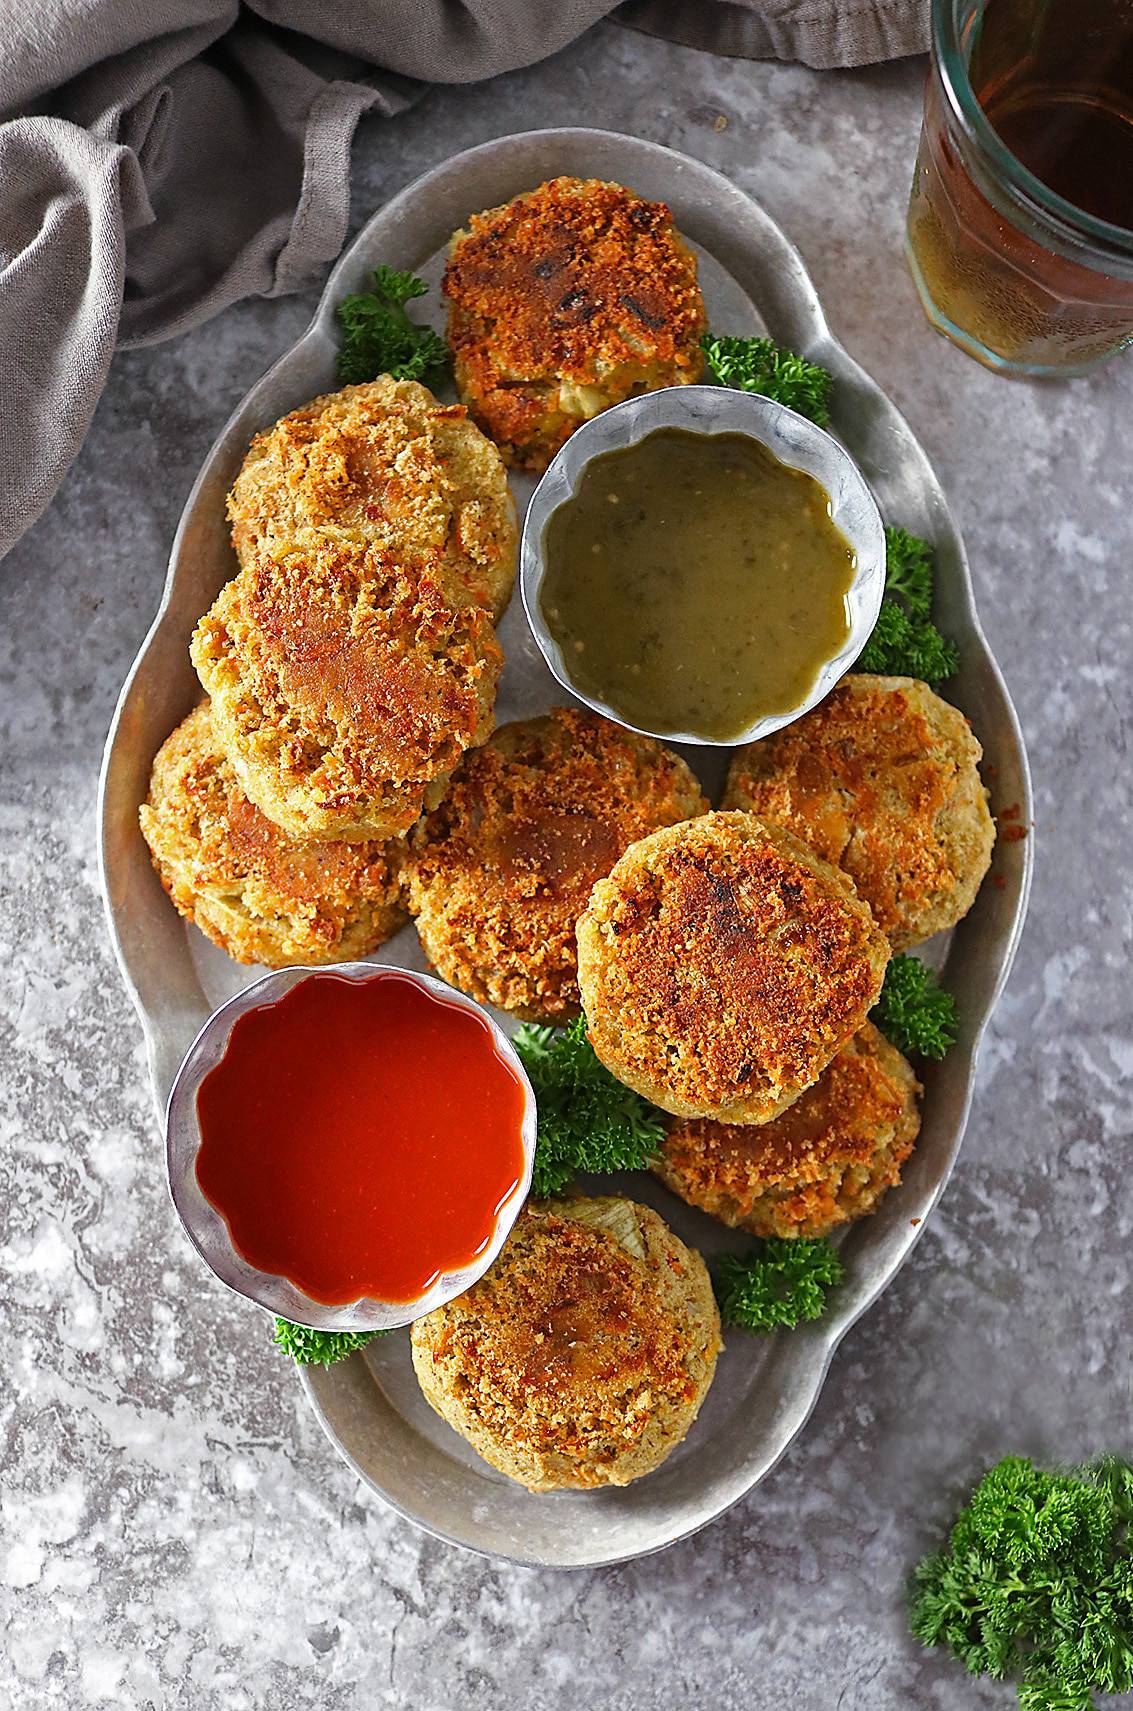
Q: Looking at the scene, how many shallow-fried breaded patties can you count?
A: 9